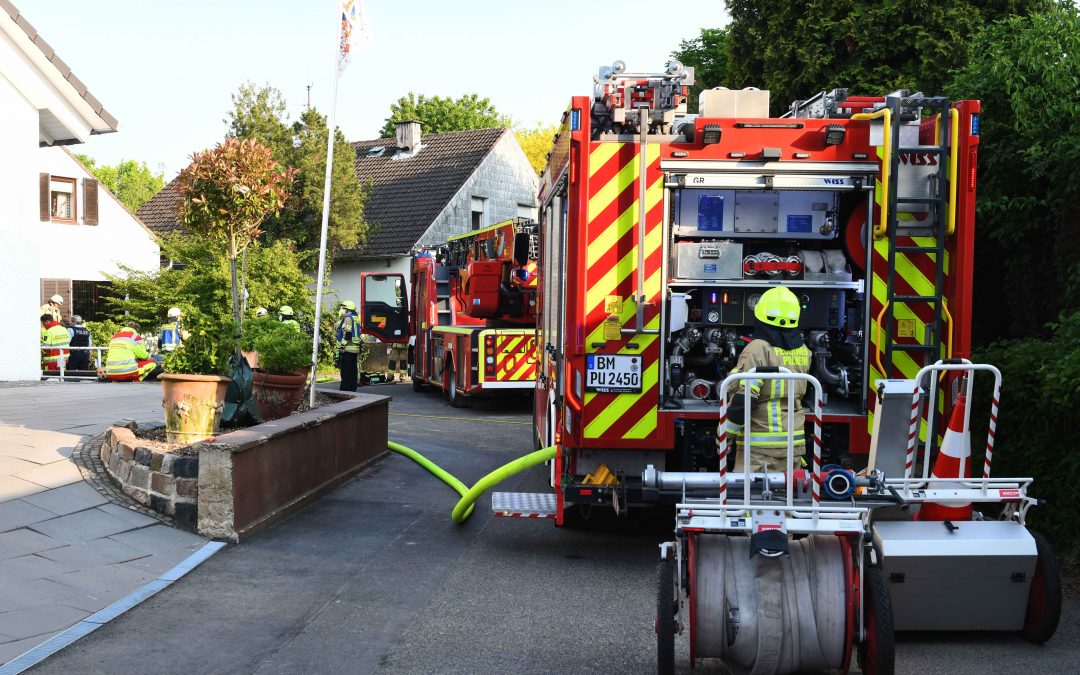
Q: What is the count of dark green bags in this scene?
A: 1